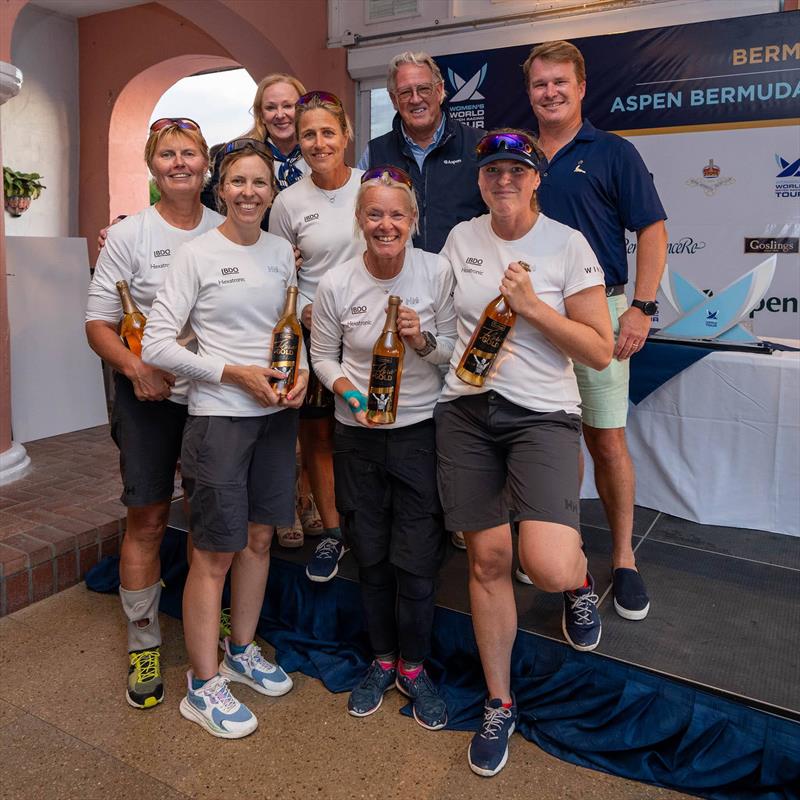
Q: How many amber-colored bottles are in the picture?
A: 4